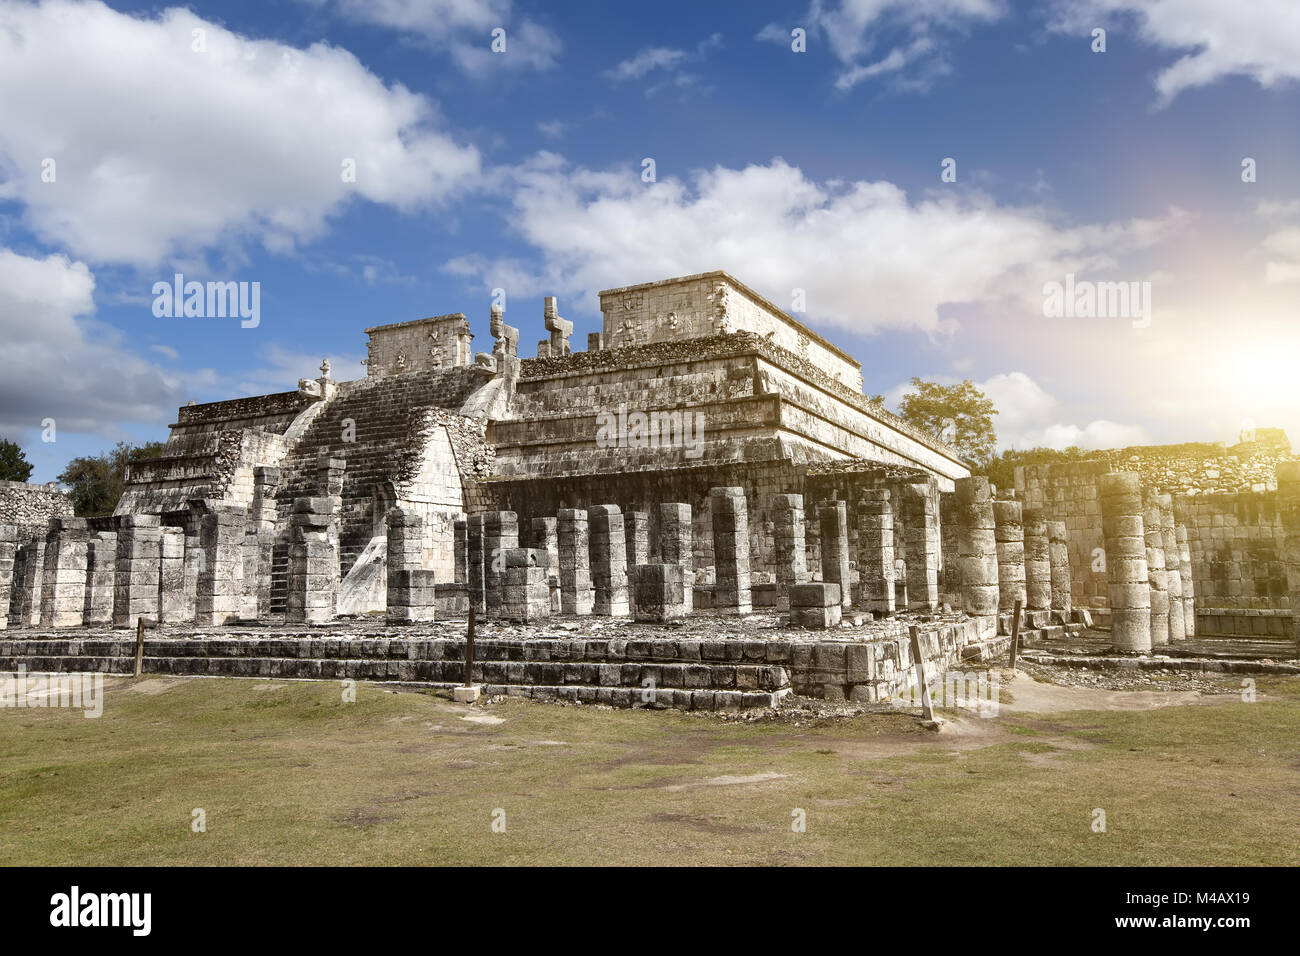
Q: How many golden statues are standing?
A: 0